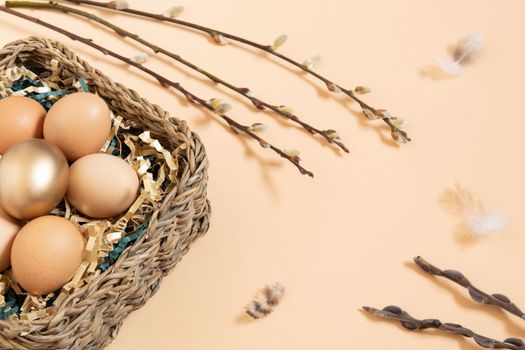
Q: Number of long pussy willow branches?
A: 3